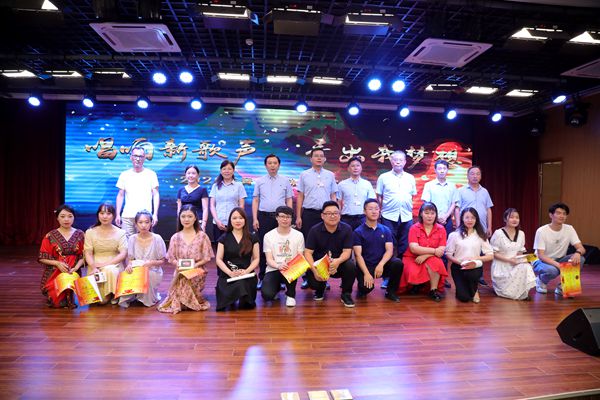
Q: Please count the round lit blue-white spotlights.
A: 15